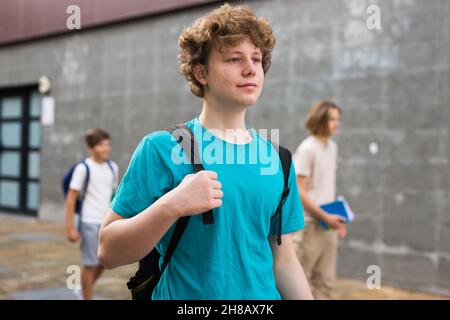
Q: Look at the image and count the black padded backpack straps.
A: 2